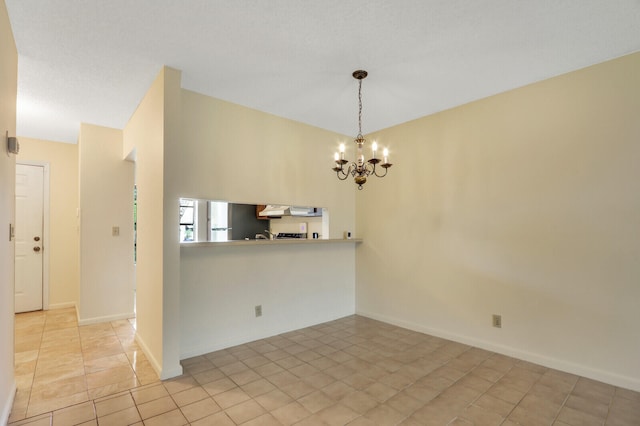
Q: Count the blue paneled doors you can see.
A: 0